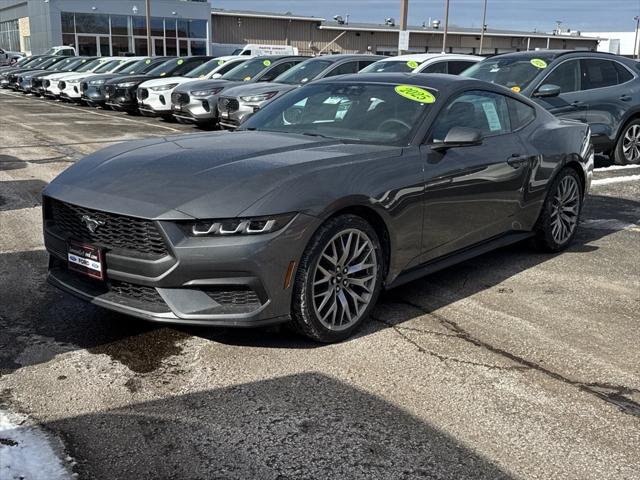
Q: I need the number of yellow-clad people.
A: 0